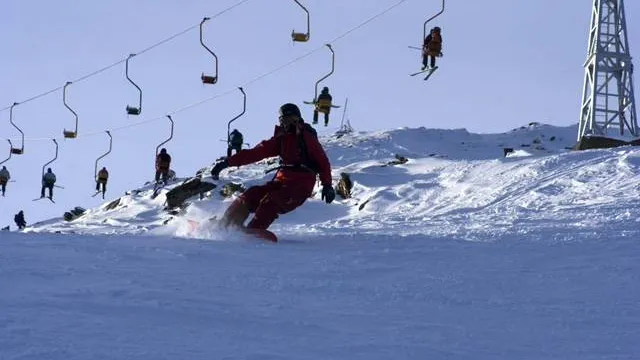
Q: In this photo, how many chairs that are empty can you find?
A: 5